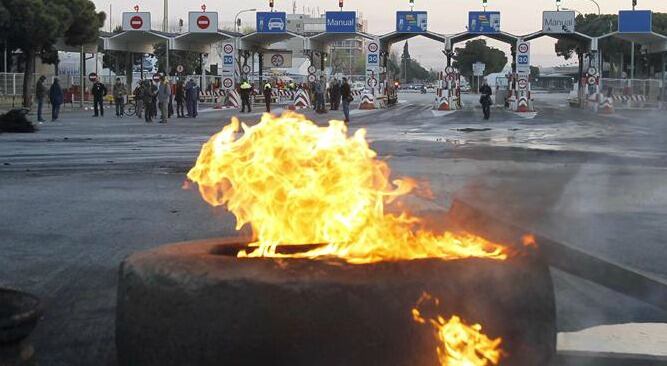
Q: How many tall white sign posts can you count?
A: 3